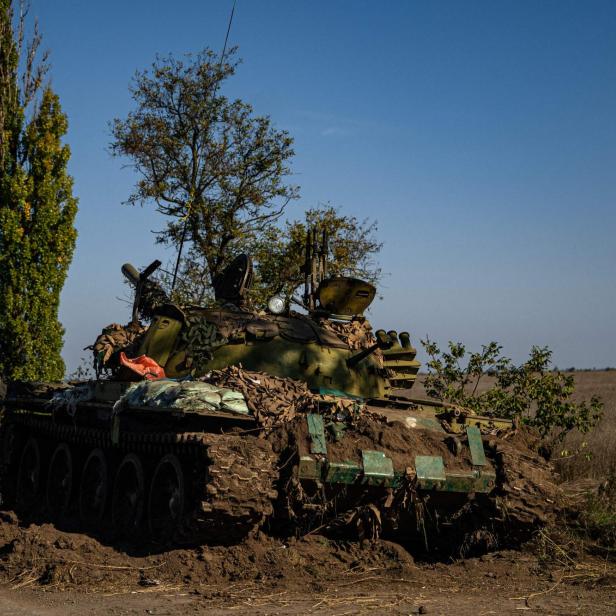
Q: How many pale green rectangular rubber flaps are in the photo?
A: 4